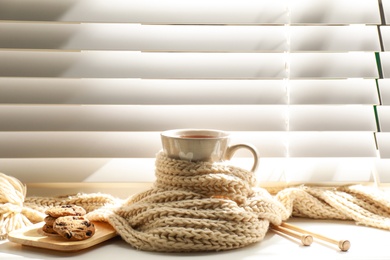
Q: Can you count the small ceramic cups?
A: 1